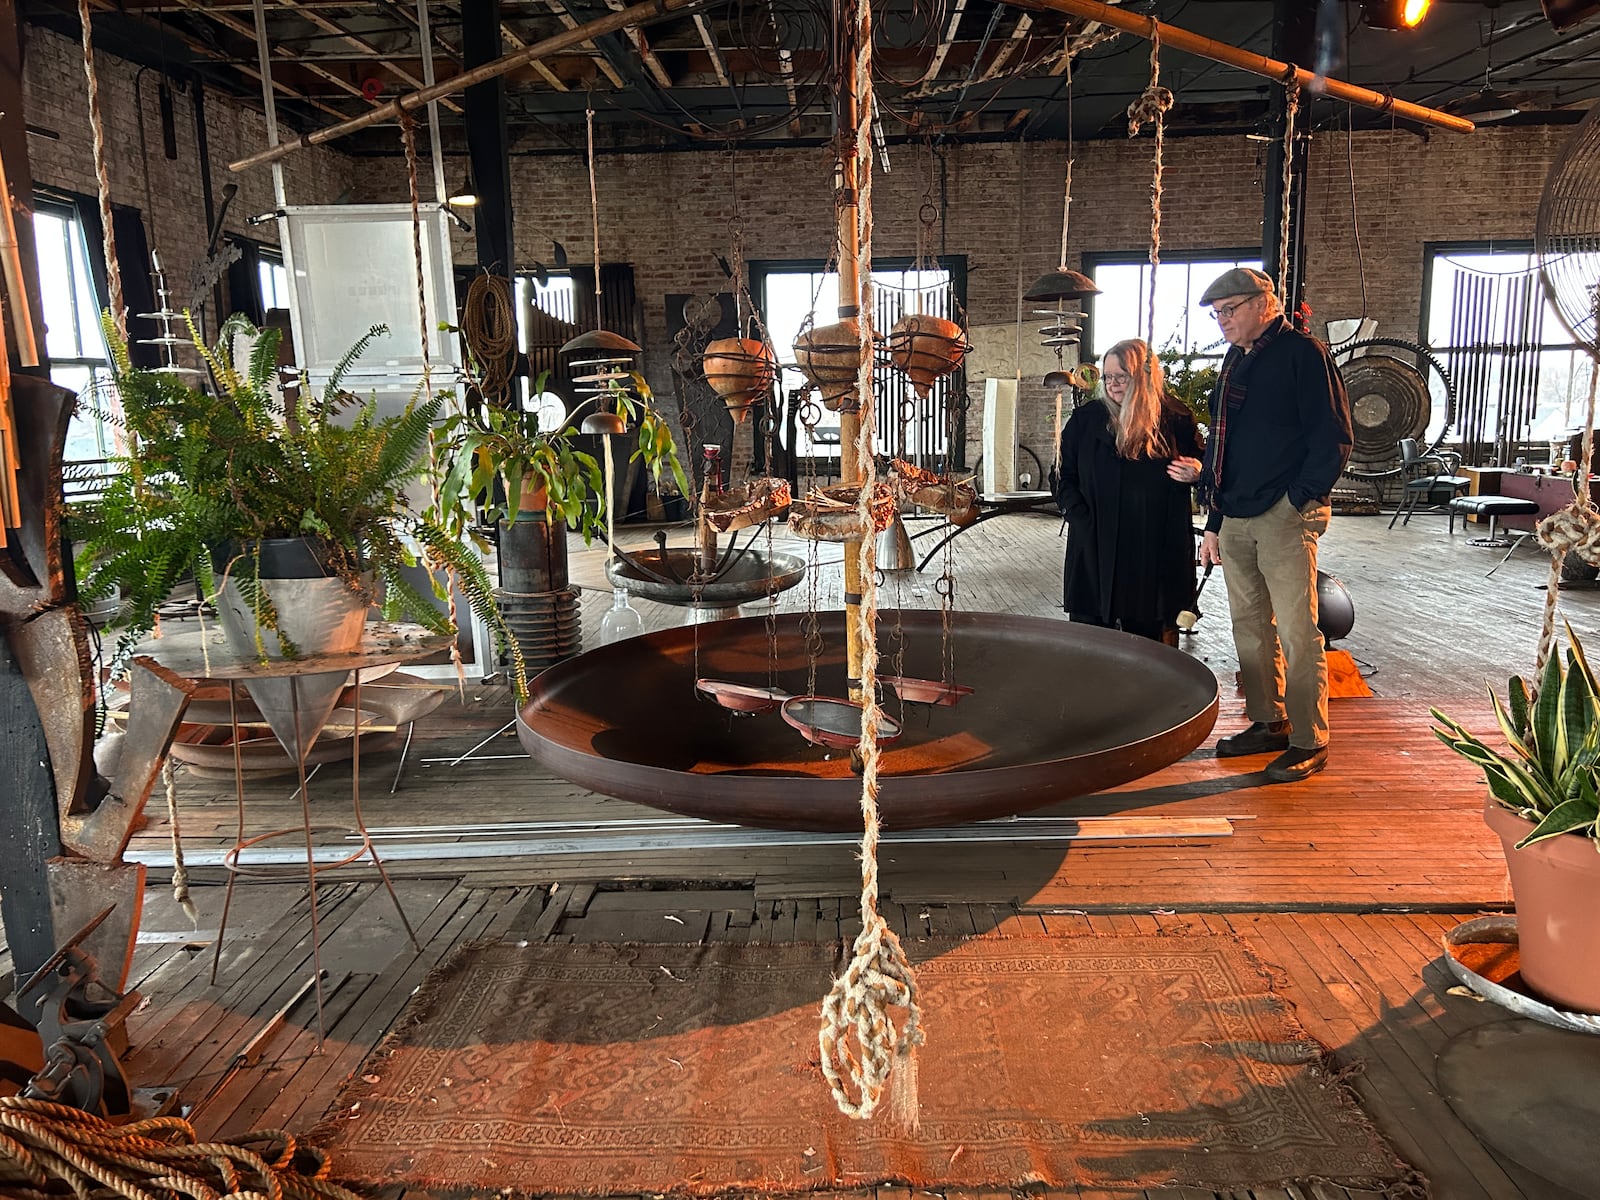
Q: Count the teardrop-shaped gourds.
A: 3